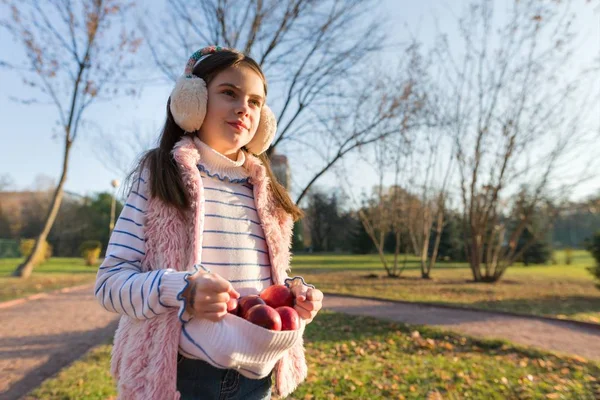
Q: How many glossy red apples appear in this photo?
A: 5